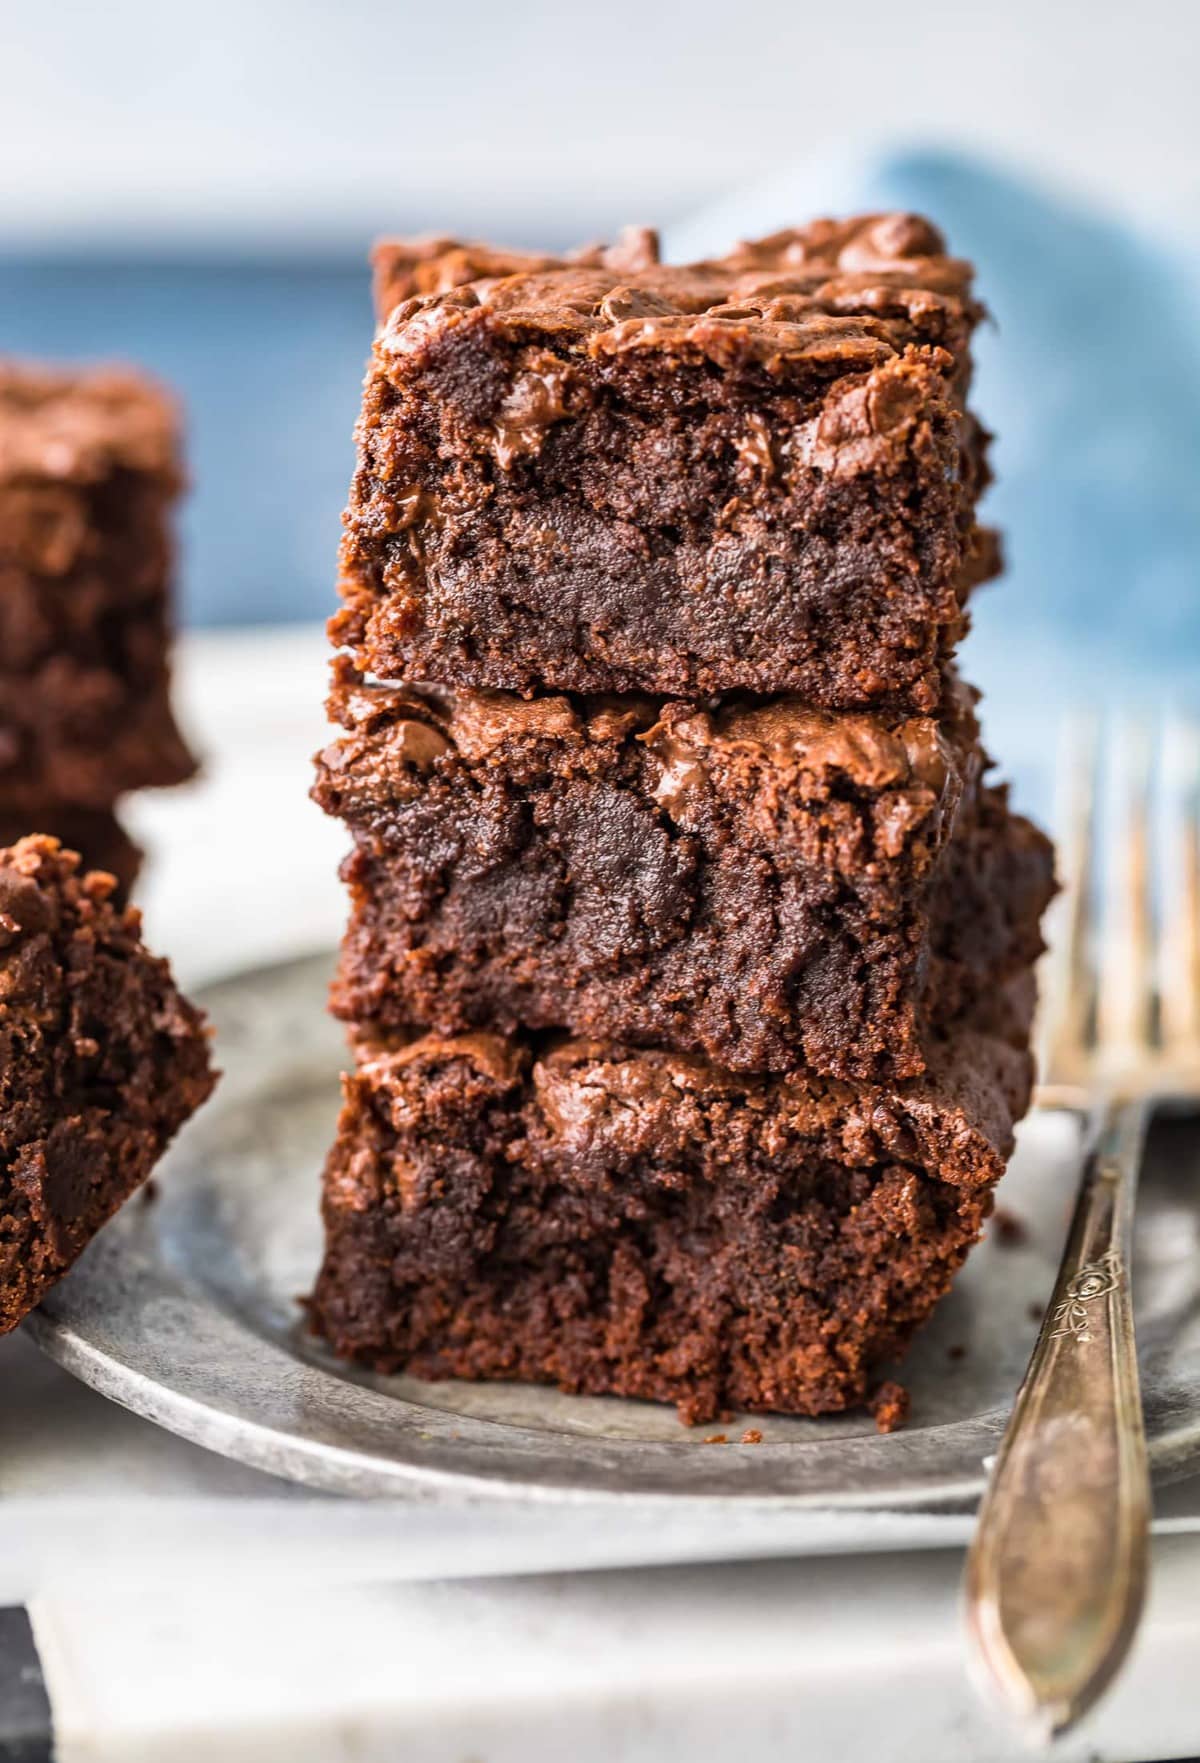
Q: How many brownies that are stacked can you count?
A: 3